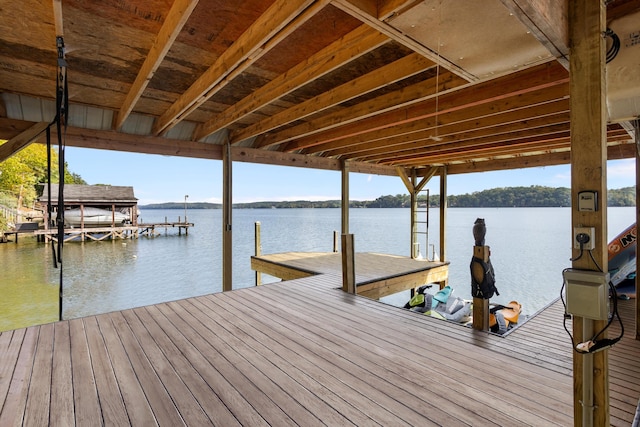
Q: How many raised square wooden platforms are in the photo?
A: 1